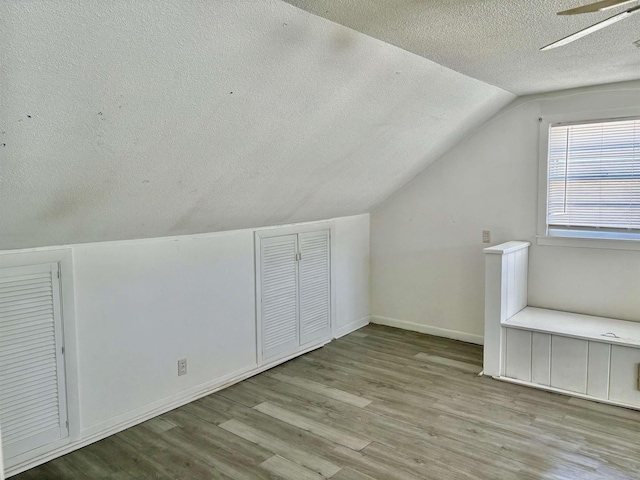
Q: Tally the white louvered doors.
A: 3